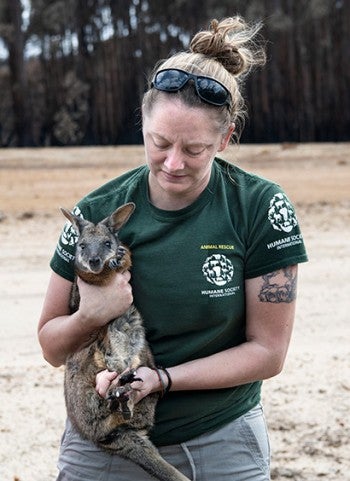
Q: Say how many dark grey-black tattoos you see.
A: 1